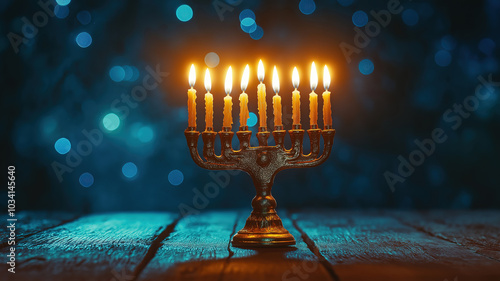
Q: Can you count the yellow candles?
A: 9